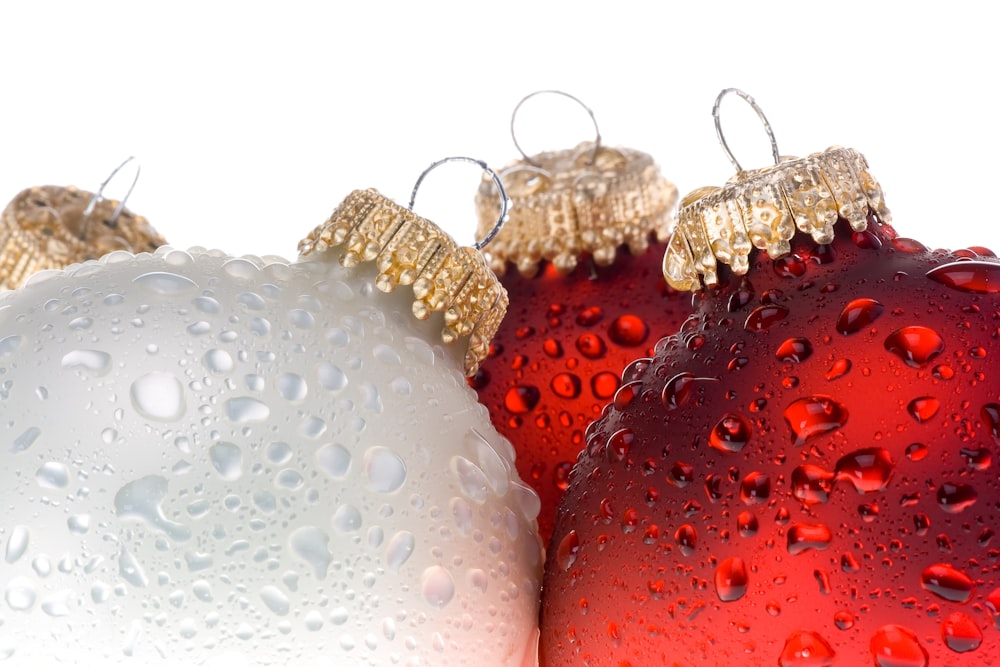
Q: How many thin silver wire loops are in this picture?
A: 4